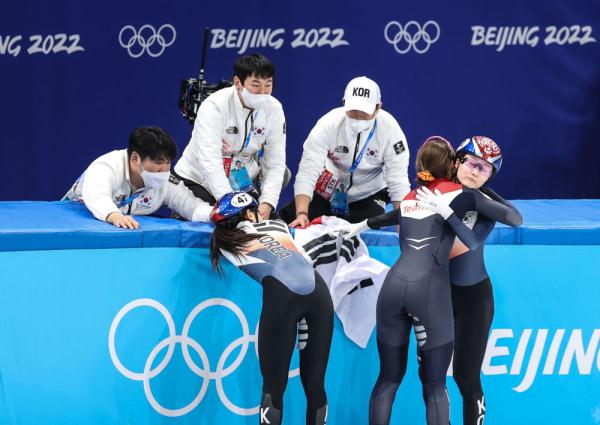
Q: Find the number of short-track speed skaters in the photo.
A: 3